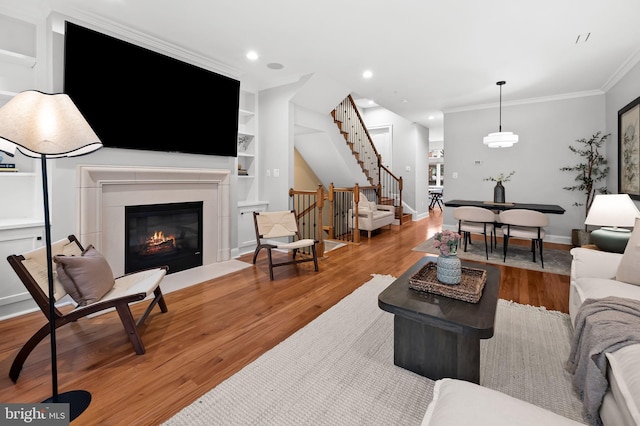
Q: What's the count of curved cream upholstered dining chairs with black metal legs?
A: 2